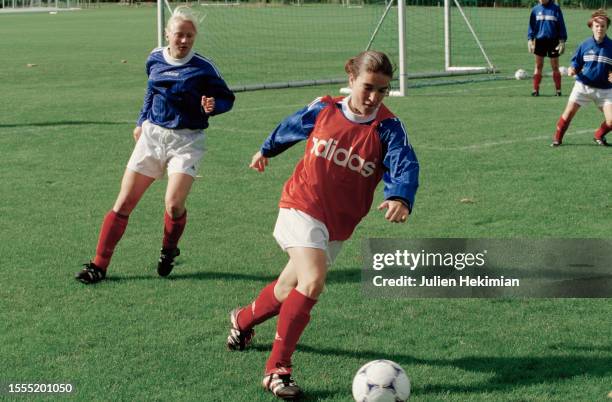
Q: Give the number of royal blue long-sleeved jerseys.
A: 4